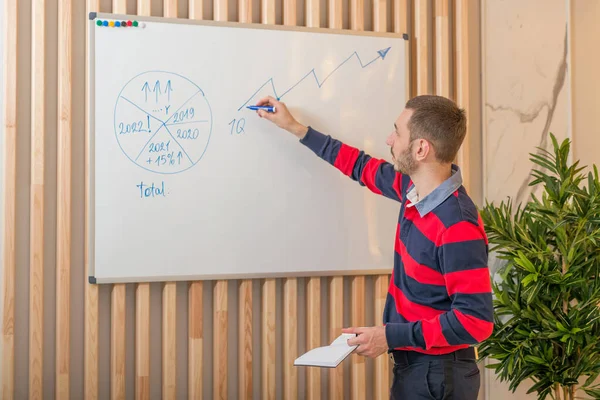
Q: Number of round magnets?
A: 8